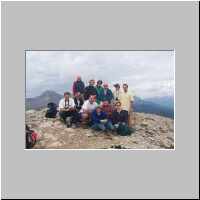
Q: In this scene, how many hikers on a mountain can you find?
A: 12